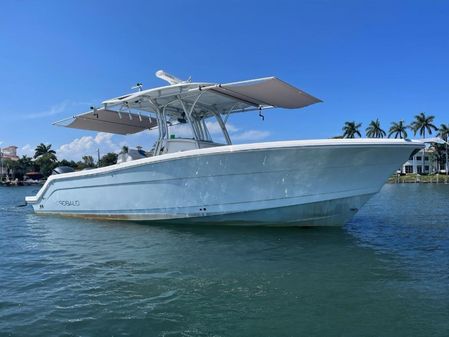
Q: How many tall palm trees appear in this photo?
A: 5